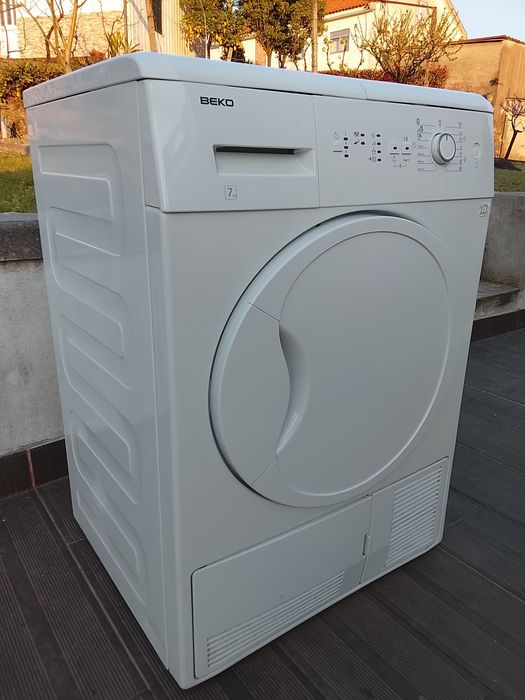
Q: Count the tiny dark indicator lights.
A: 11